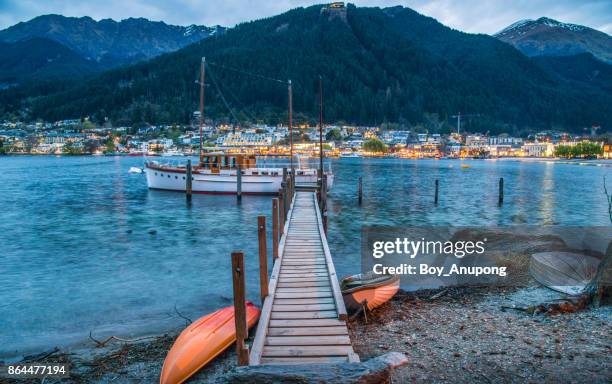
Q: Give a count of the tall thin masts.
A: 3